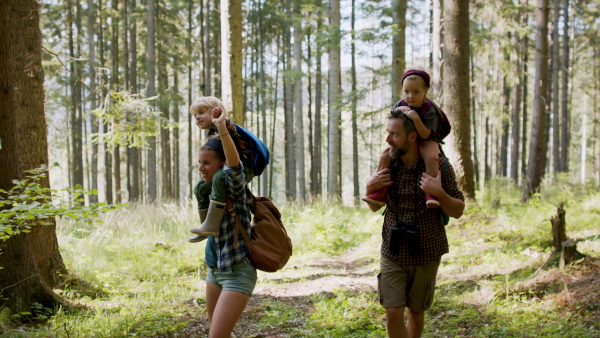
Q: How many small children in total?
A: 2